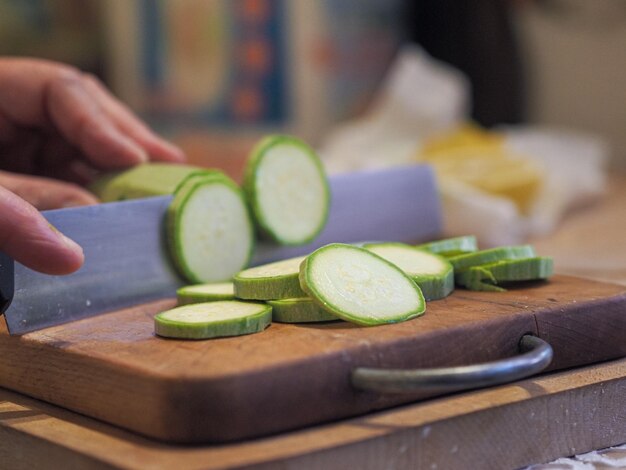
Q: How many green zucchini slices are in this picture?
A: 11